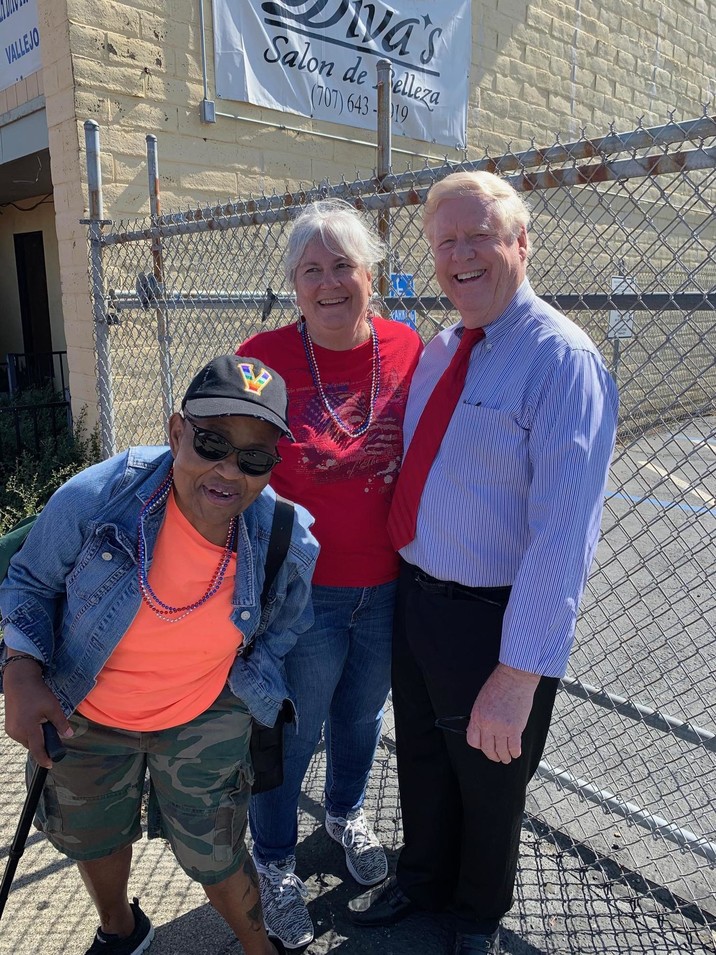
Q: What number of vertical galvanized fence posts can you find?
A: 3